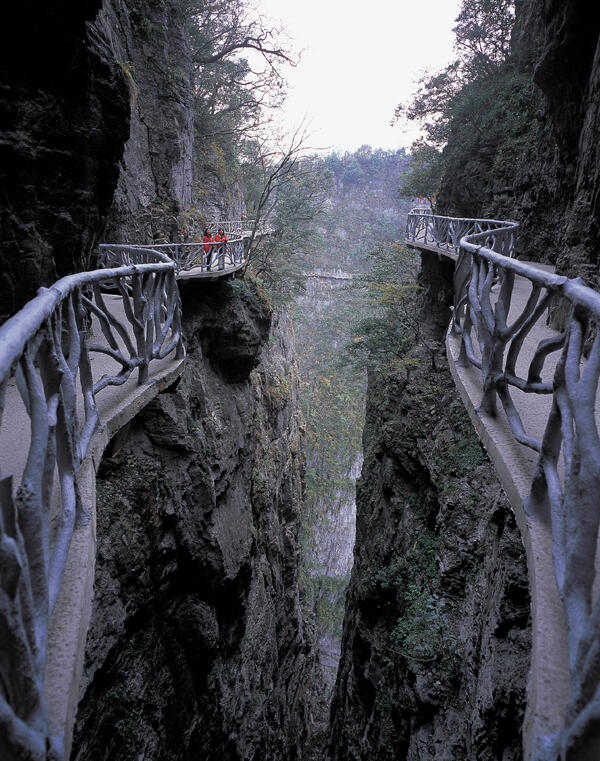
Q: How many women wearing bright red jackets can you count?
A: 2